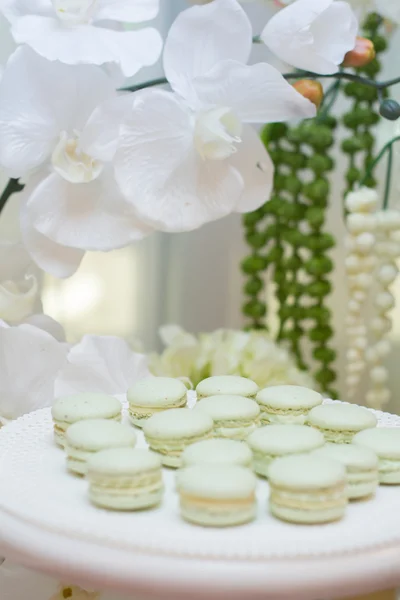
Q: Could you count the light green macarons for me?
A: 15